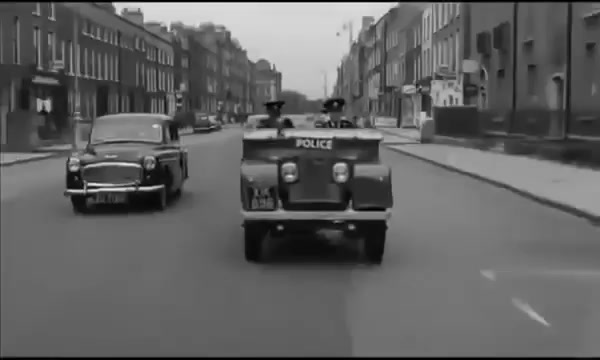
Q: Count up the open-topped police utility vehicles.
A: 1